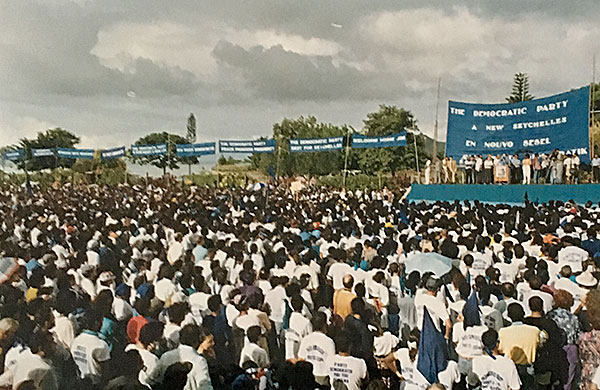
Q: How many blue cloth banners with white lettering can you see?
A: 10